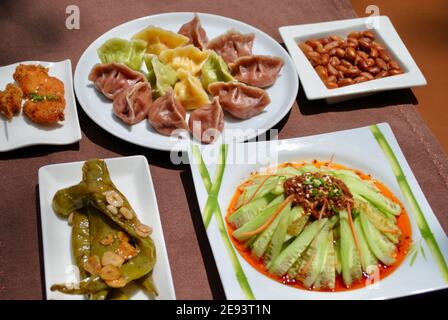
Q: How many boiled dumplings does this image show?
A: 14